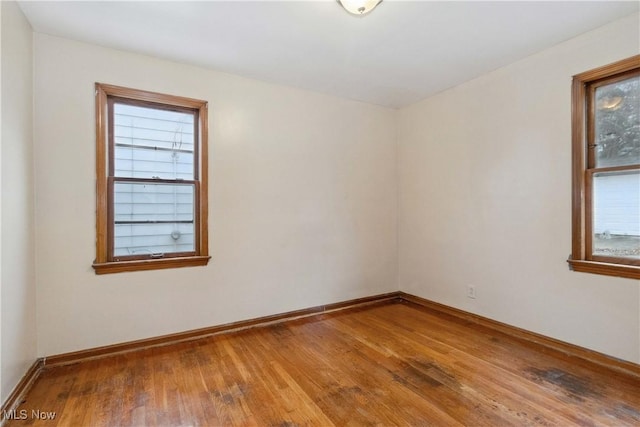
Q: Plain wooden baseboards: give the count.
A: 3